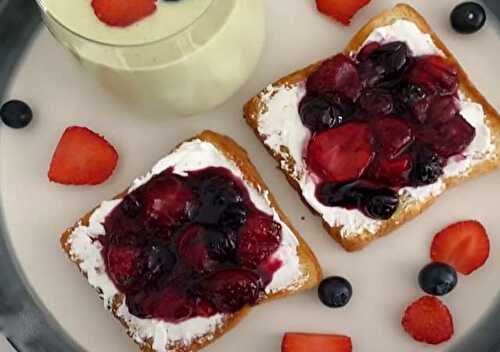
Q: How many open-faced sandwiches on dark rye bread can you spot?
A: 0